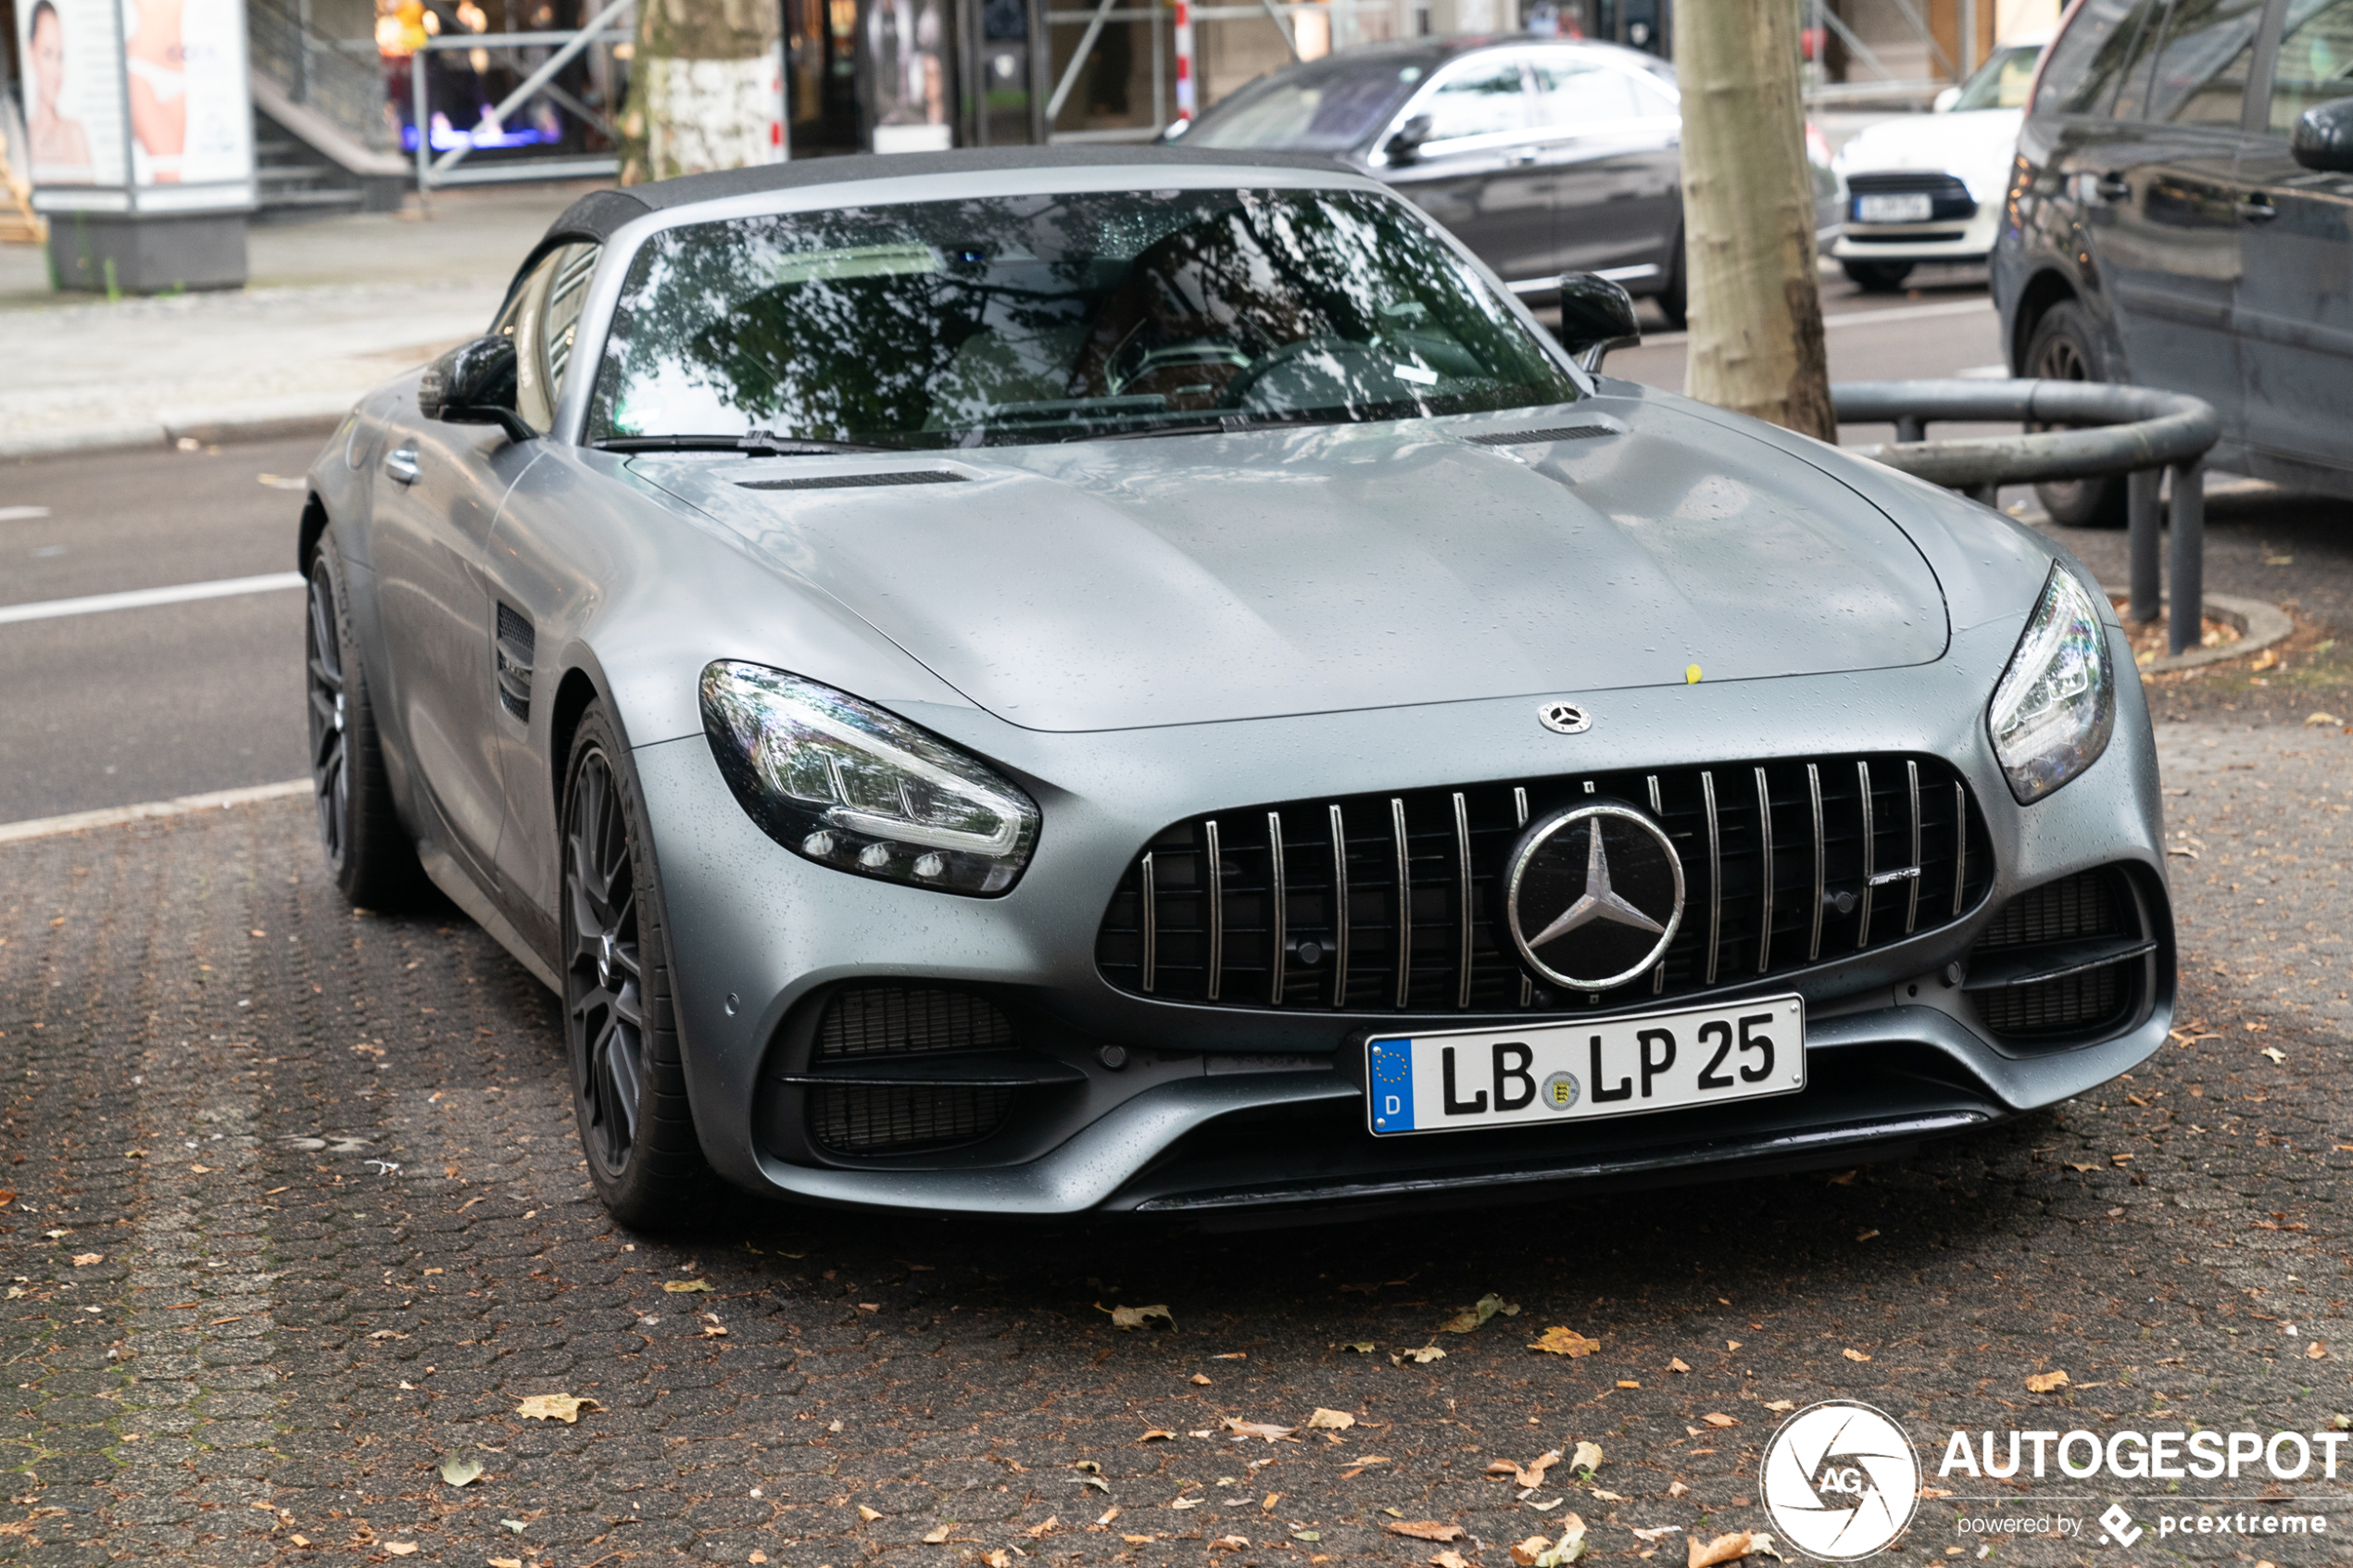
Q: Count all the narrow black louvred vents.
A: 2